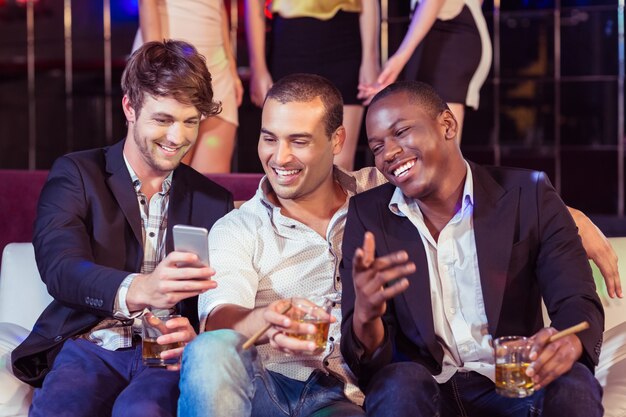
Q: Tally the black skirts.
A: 2